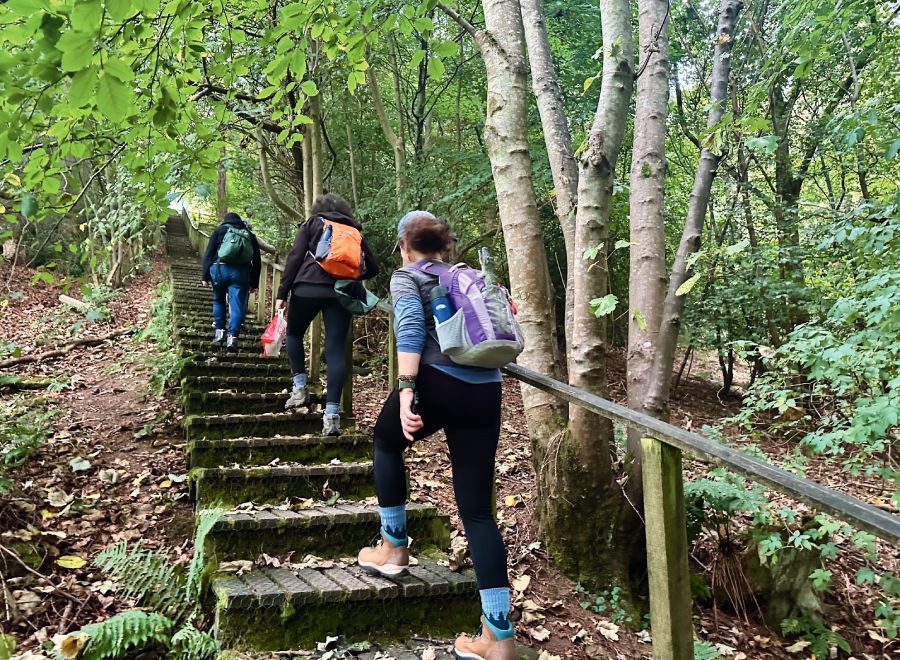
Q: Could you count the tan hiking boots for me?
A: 2